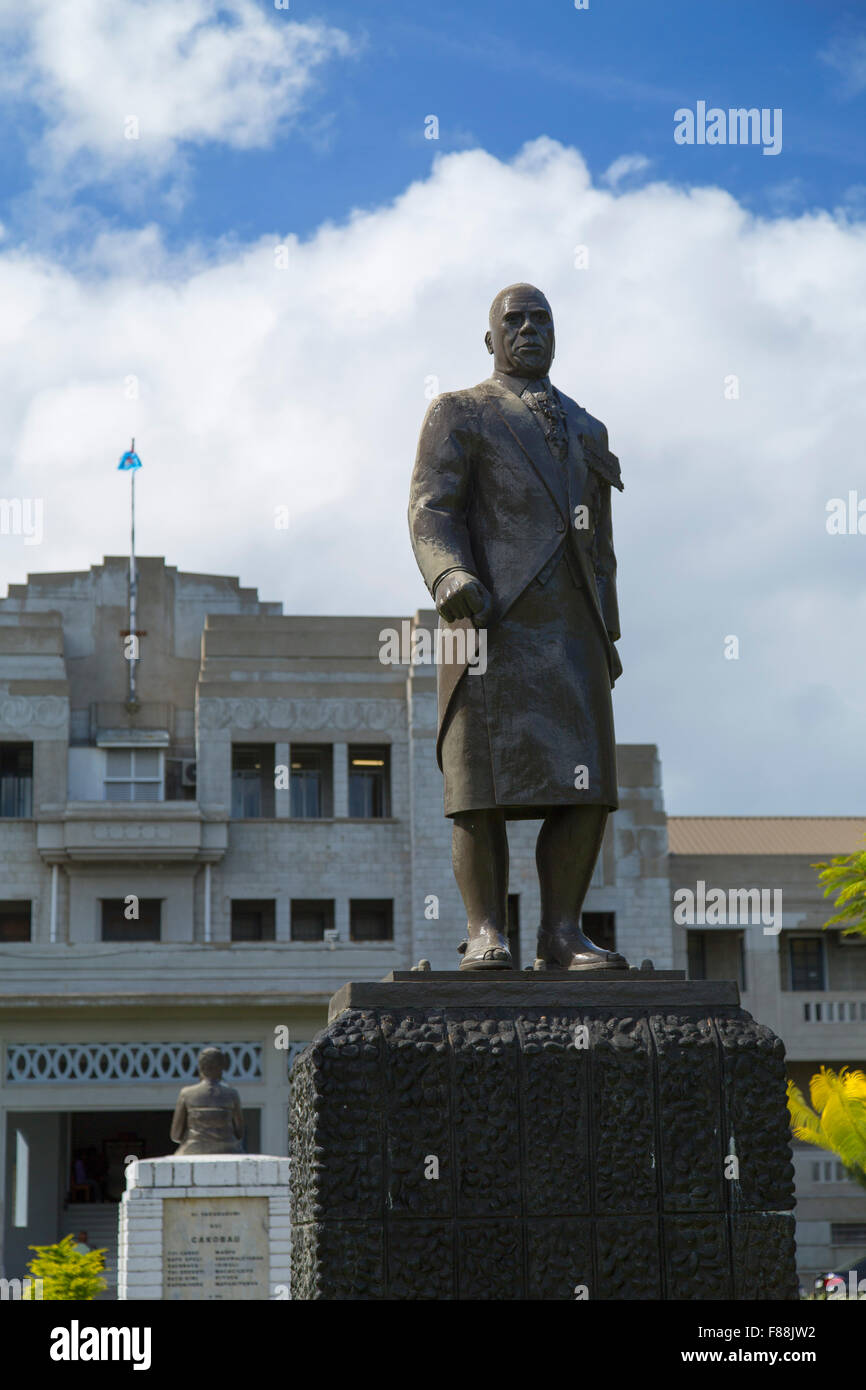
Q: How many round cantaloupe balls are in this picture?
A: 0